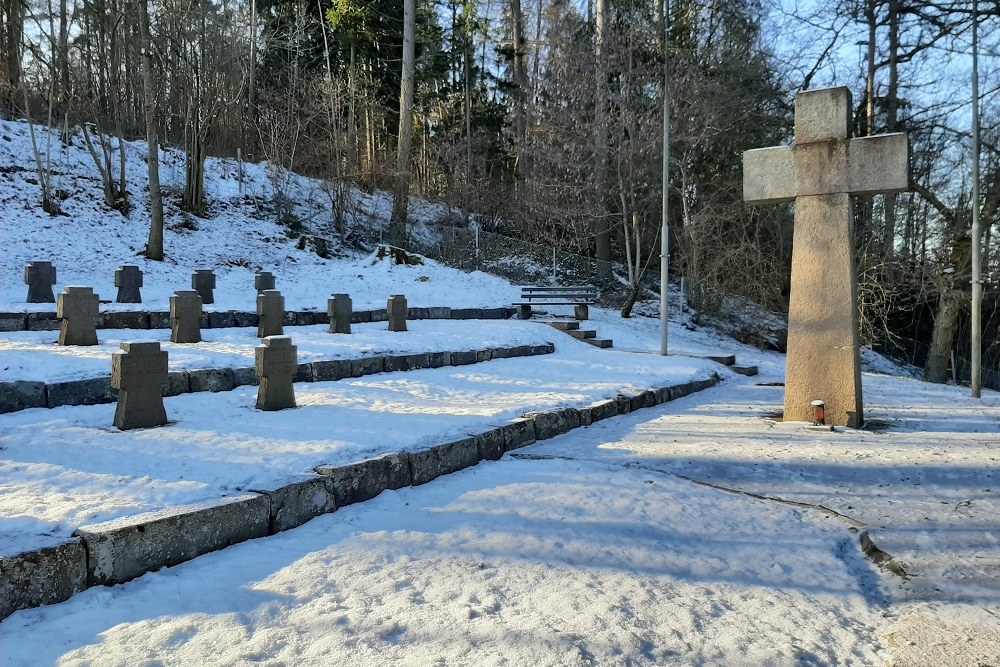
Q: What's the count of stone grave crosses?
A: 11